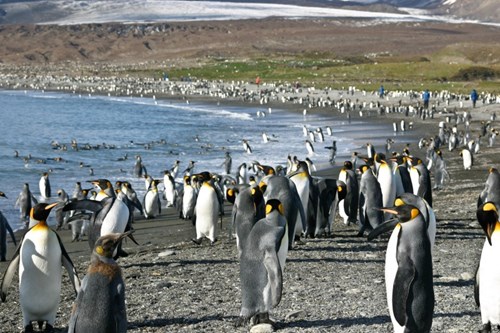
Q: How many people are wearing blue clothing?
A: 3